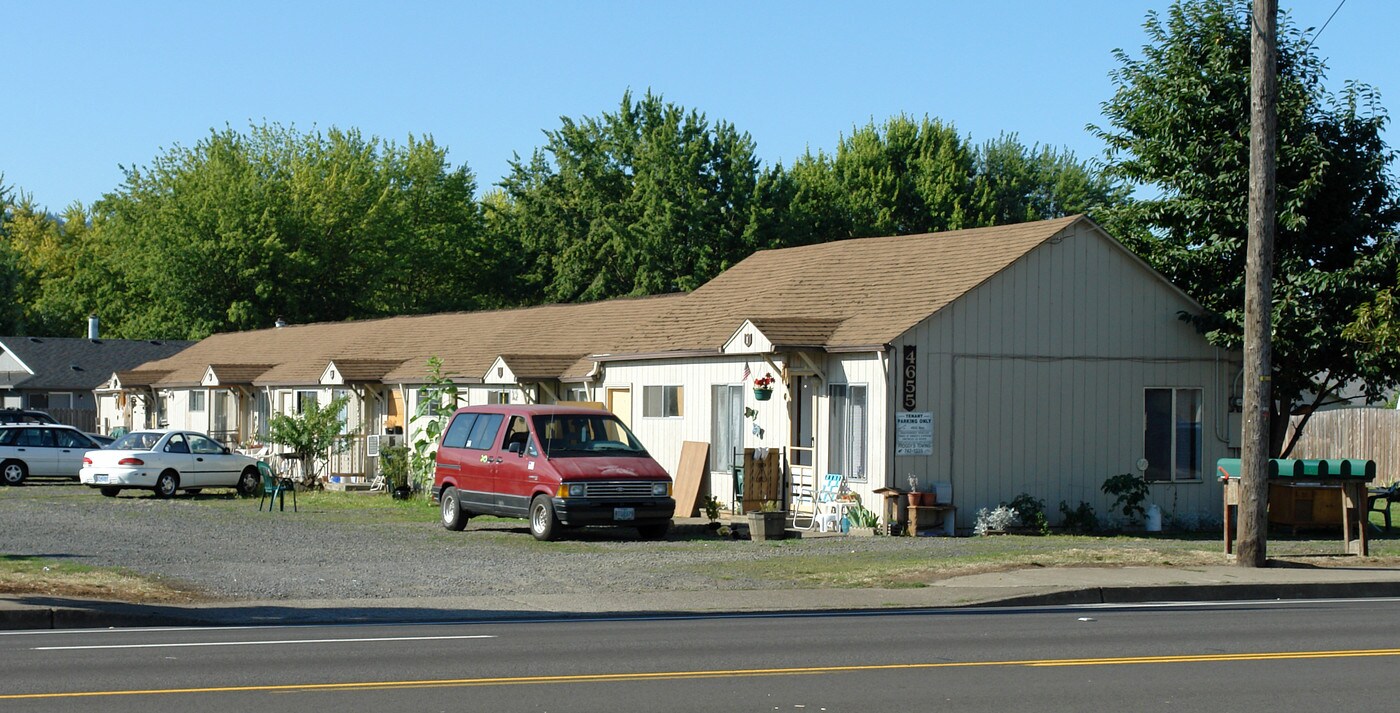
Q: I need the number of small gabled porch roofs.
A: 5